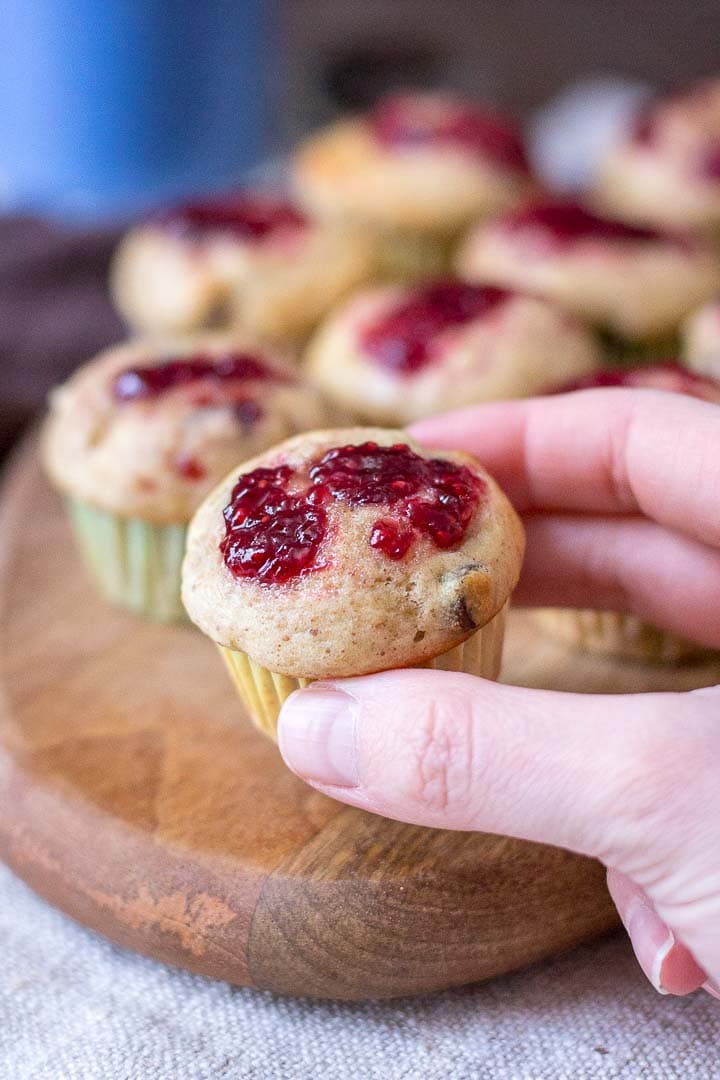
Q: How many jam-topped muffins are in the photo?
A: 9